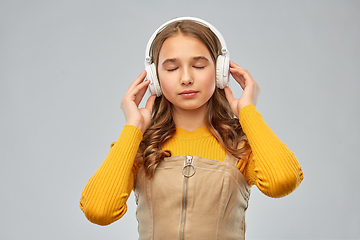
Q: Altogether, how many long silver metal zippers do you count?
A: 1